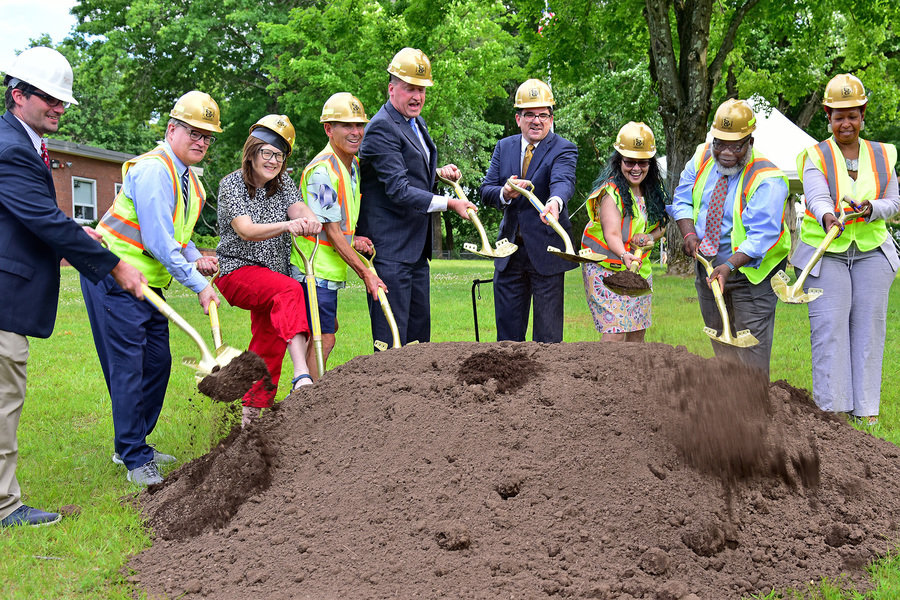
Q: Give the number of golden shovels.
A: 9